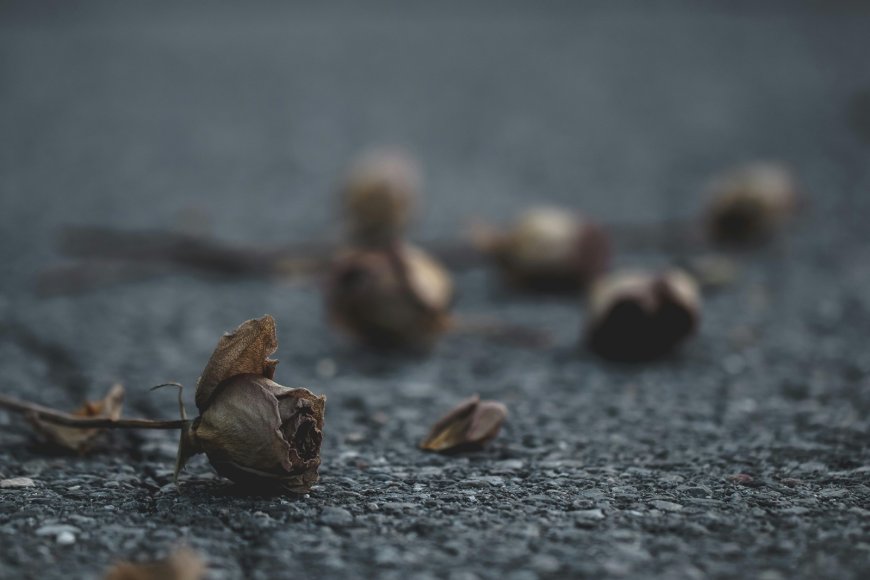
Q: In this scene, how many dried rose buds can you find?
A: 6